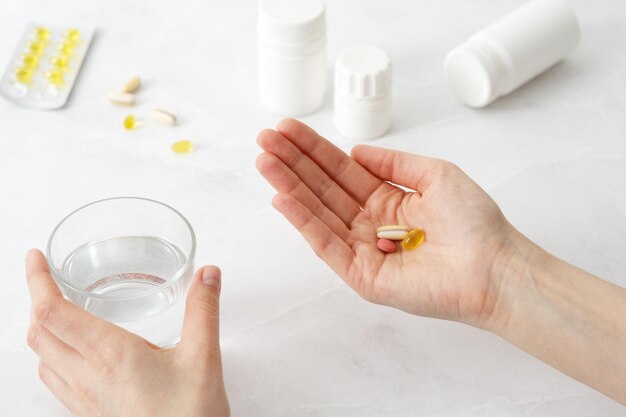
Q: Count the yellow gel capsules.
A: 11